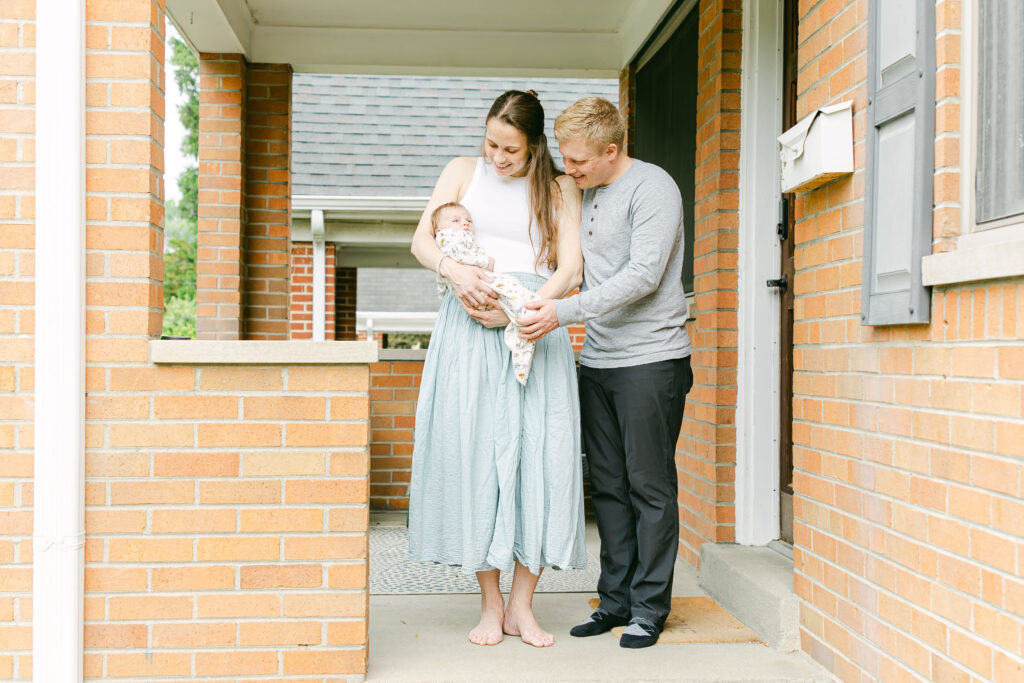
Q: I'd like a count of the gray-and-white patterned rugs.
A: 1